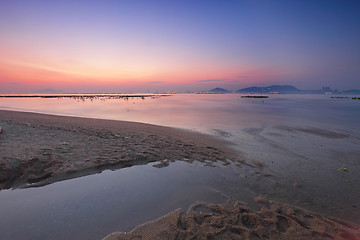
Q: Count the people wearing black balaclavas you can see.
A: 0